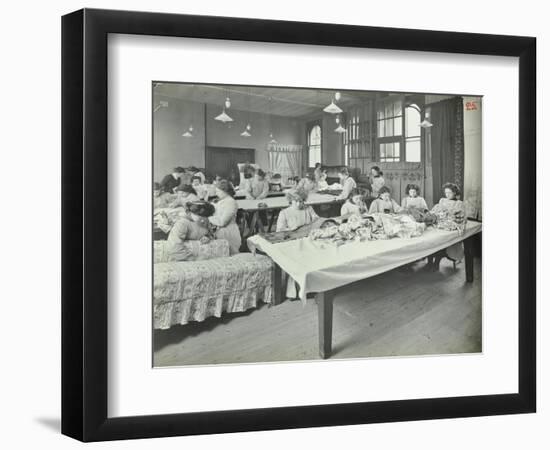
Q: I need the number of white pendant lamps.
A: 7